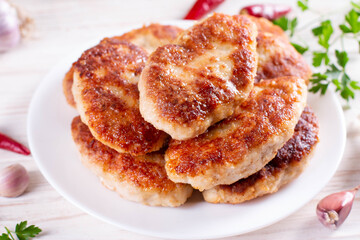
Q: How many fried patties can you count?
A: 7